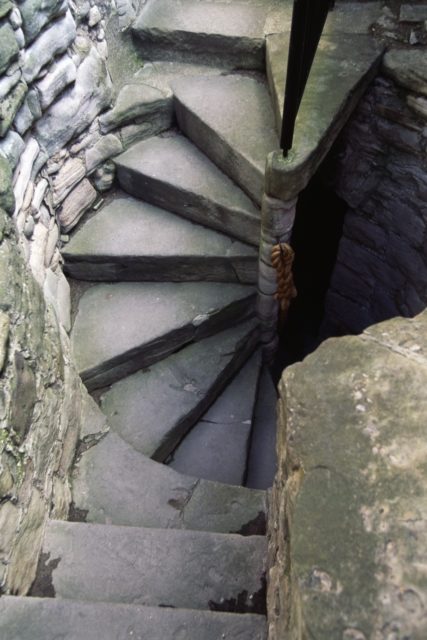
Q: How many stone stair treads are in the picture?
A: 11